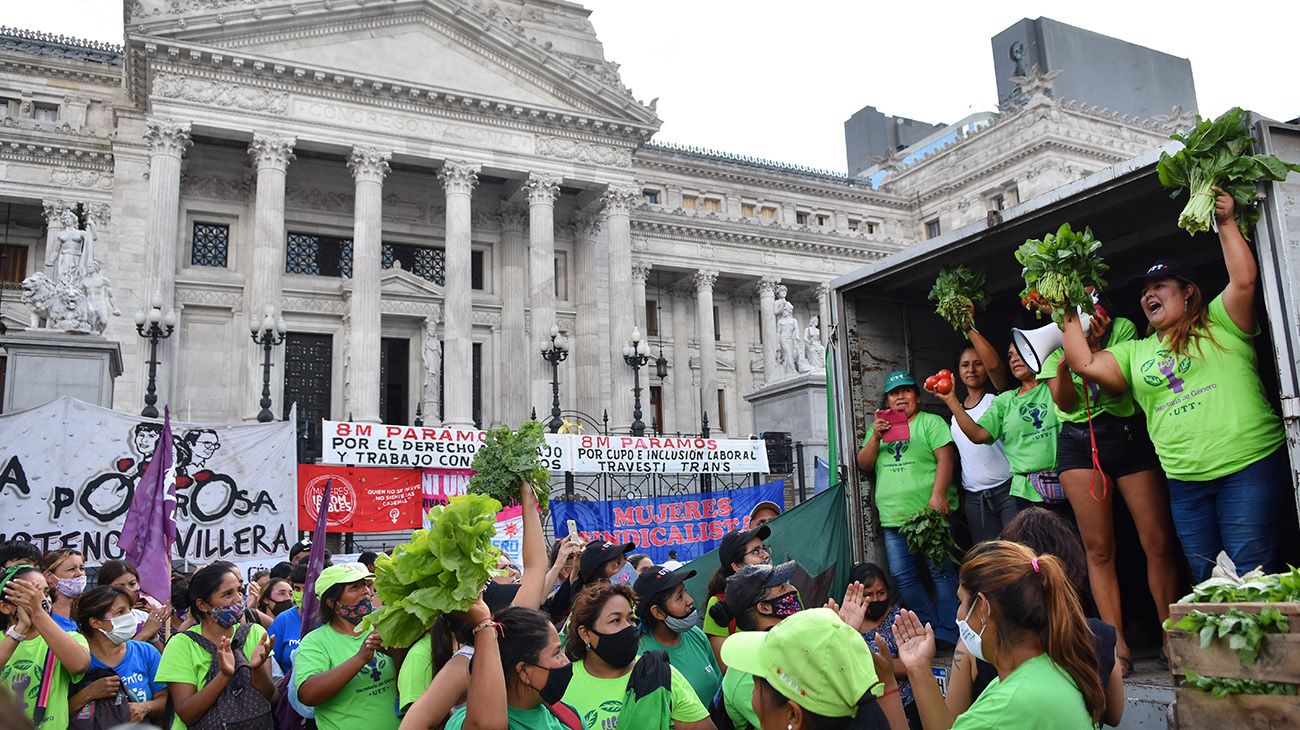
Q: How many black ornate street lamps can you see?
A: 4